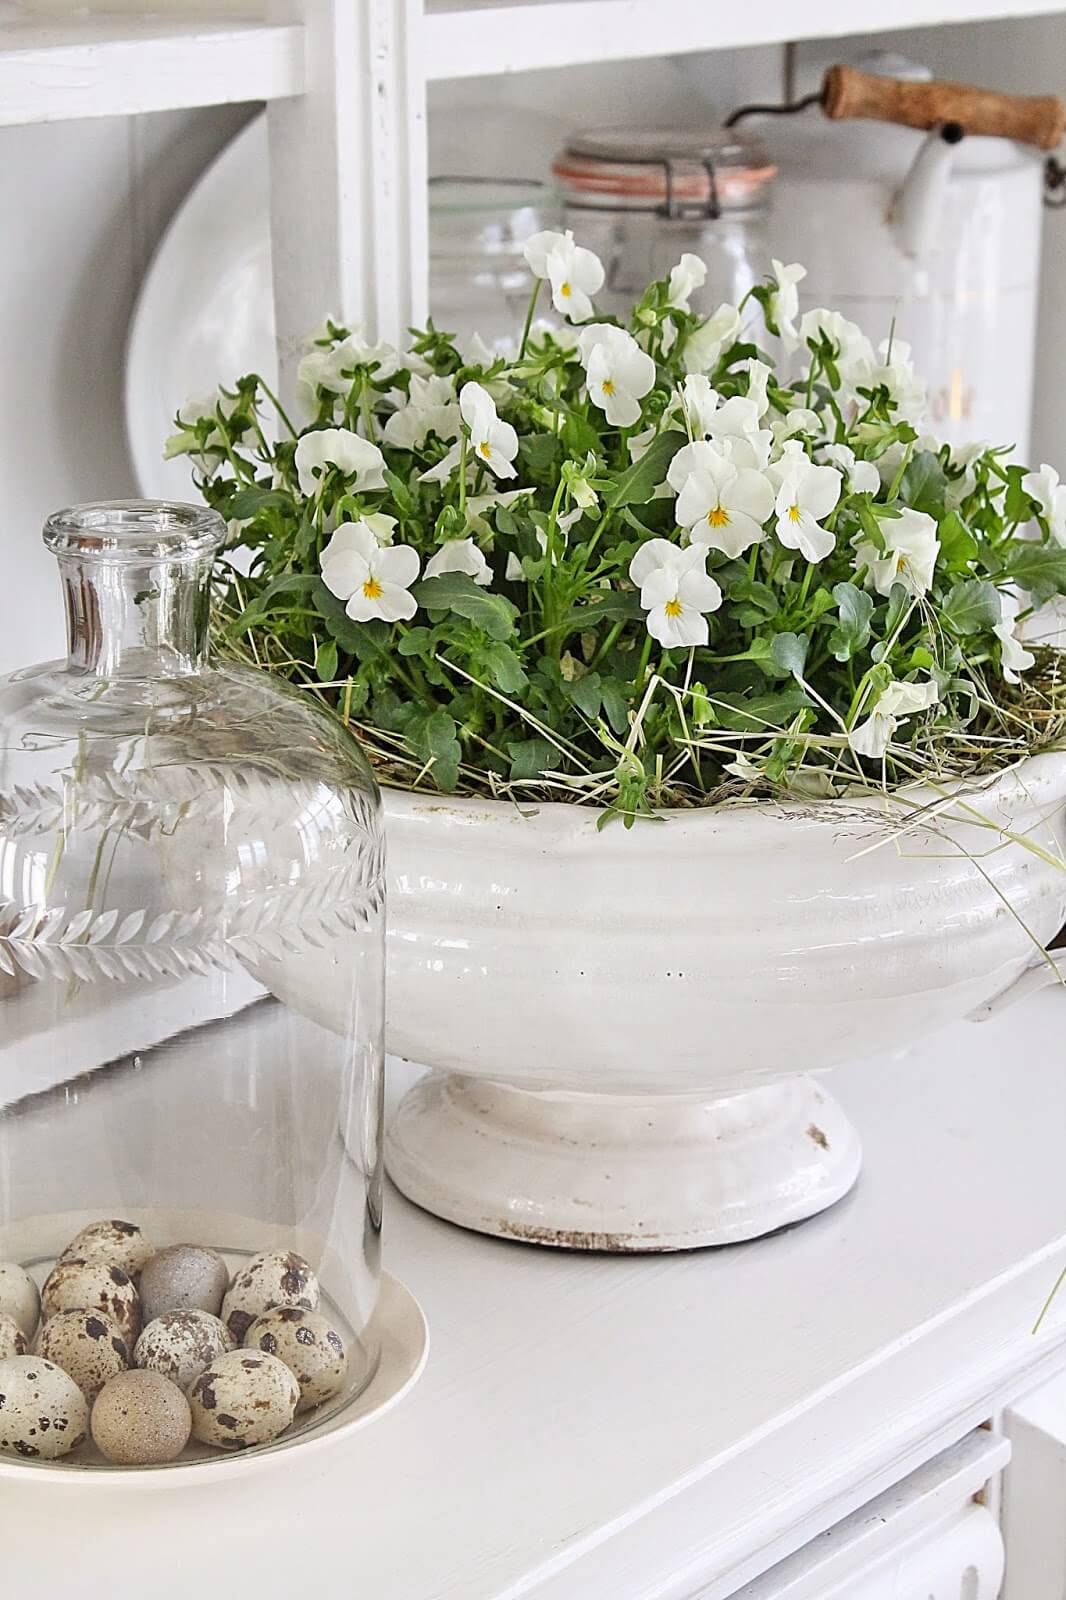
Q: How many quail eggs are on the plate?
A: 12